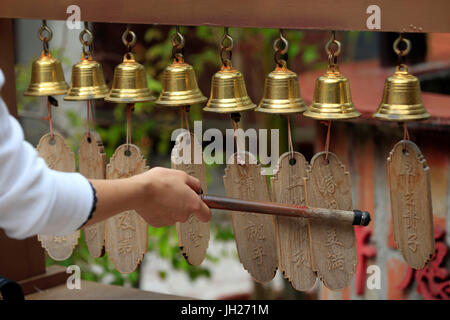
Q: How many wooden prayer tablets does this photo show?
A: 8